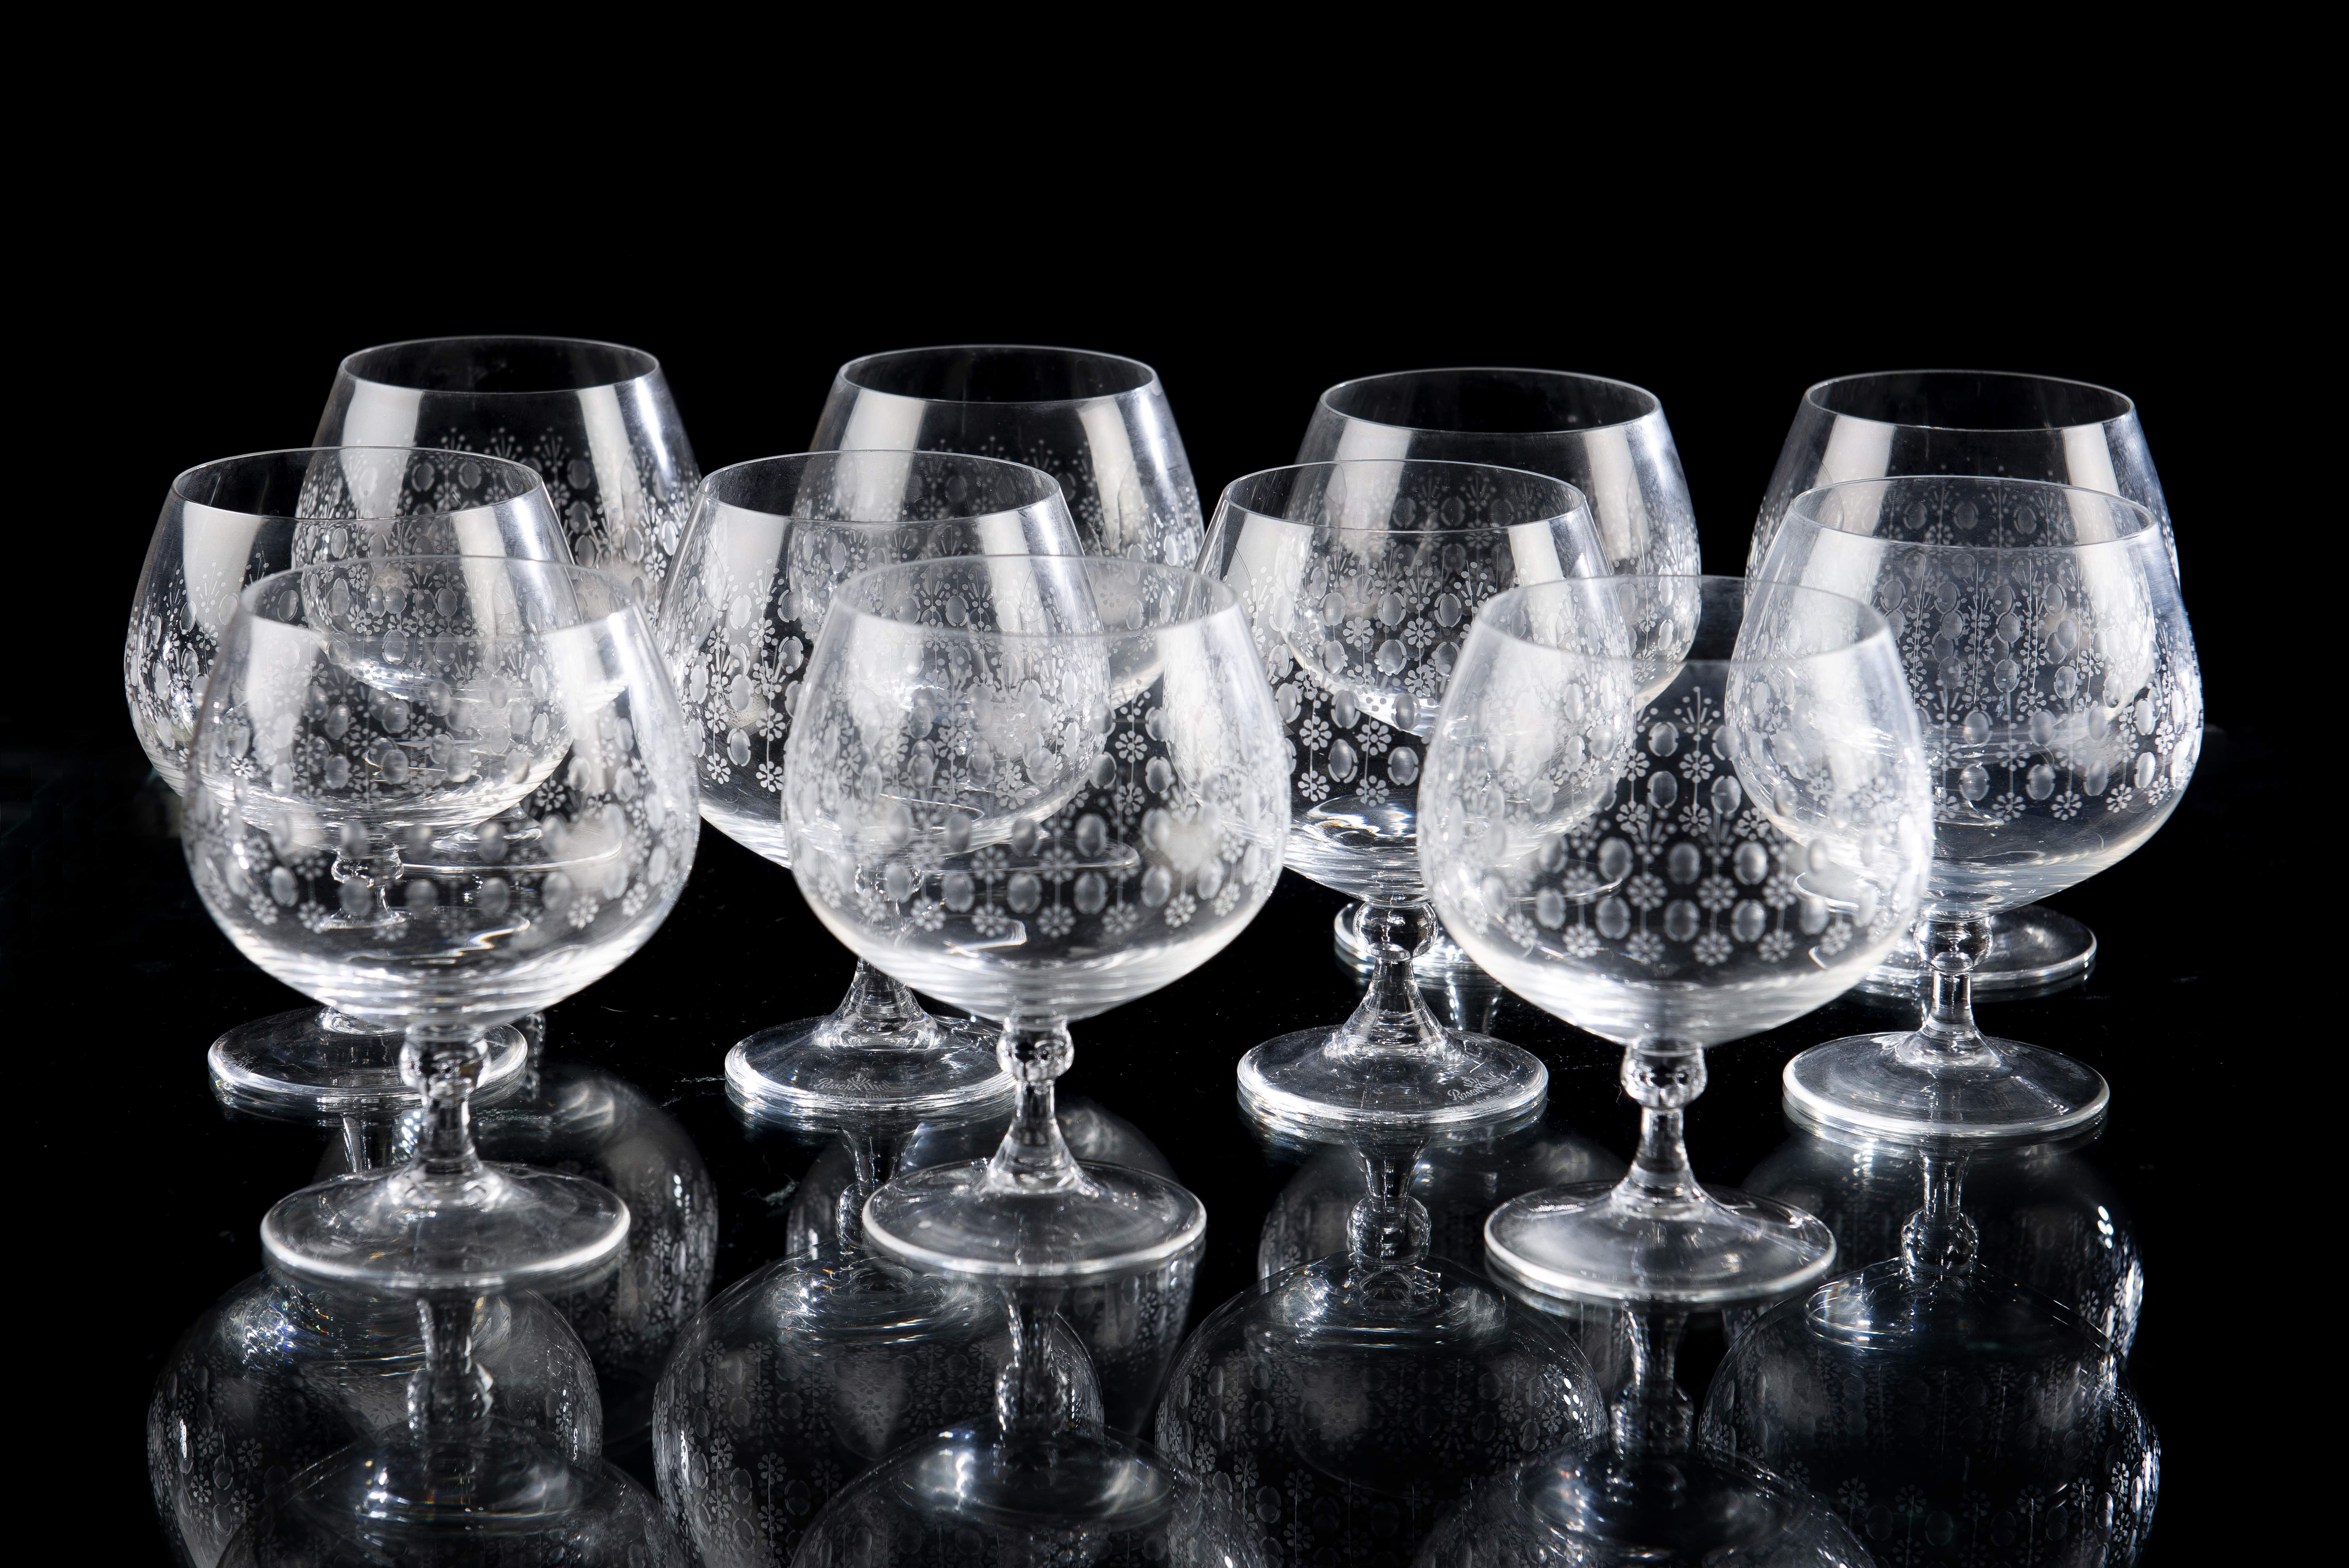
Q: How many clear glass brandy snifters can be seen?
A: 11